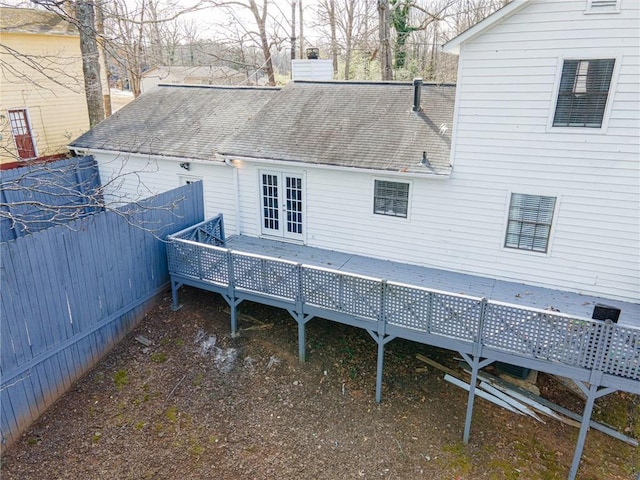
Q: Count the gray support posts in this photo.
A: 6